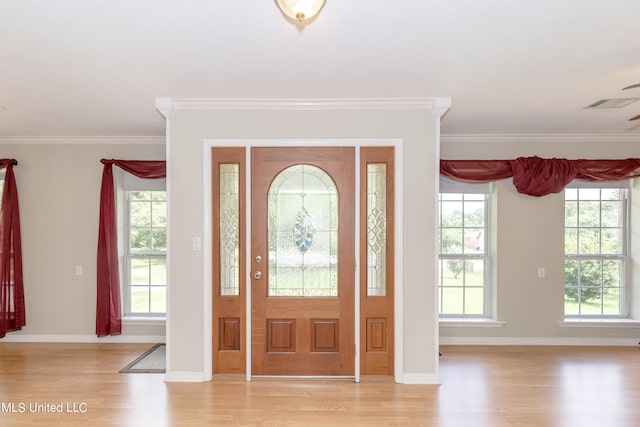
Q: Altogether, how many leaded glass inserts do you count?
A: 3